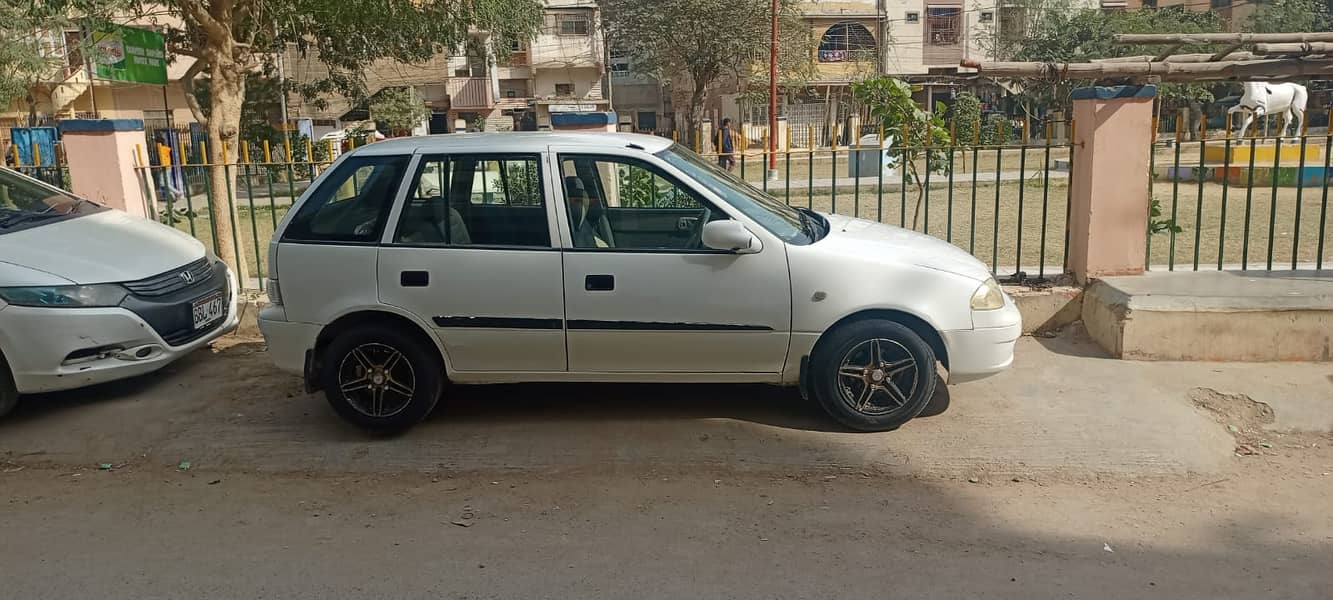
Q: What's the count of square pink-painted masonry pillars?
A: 3